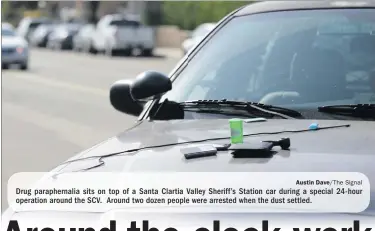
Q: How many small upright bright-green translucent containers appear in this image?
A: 1